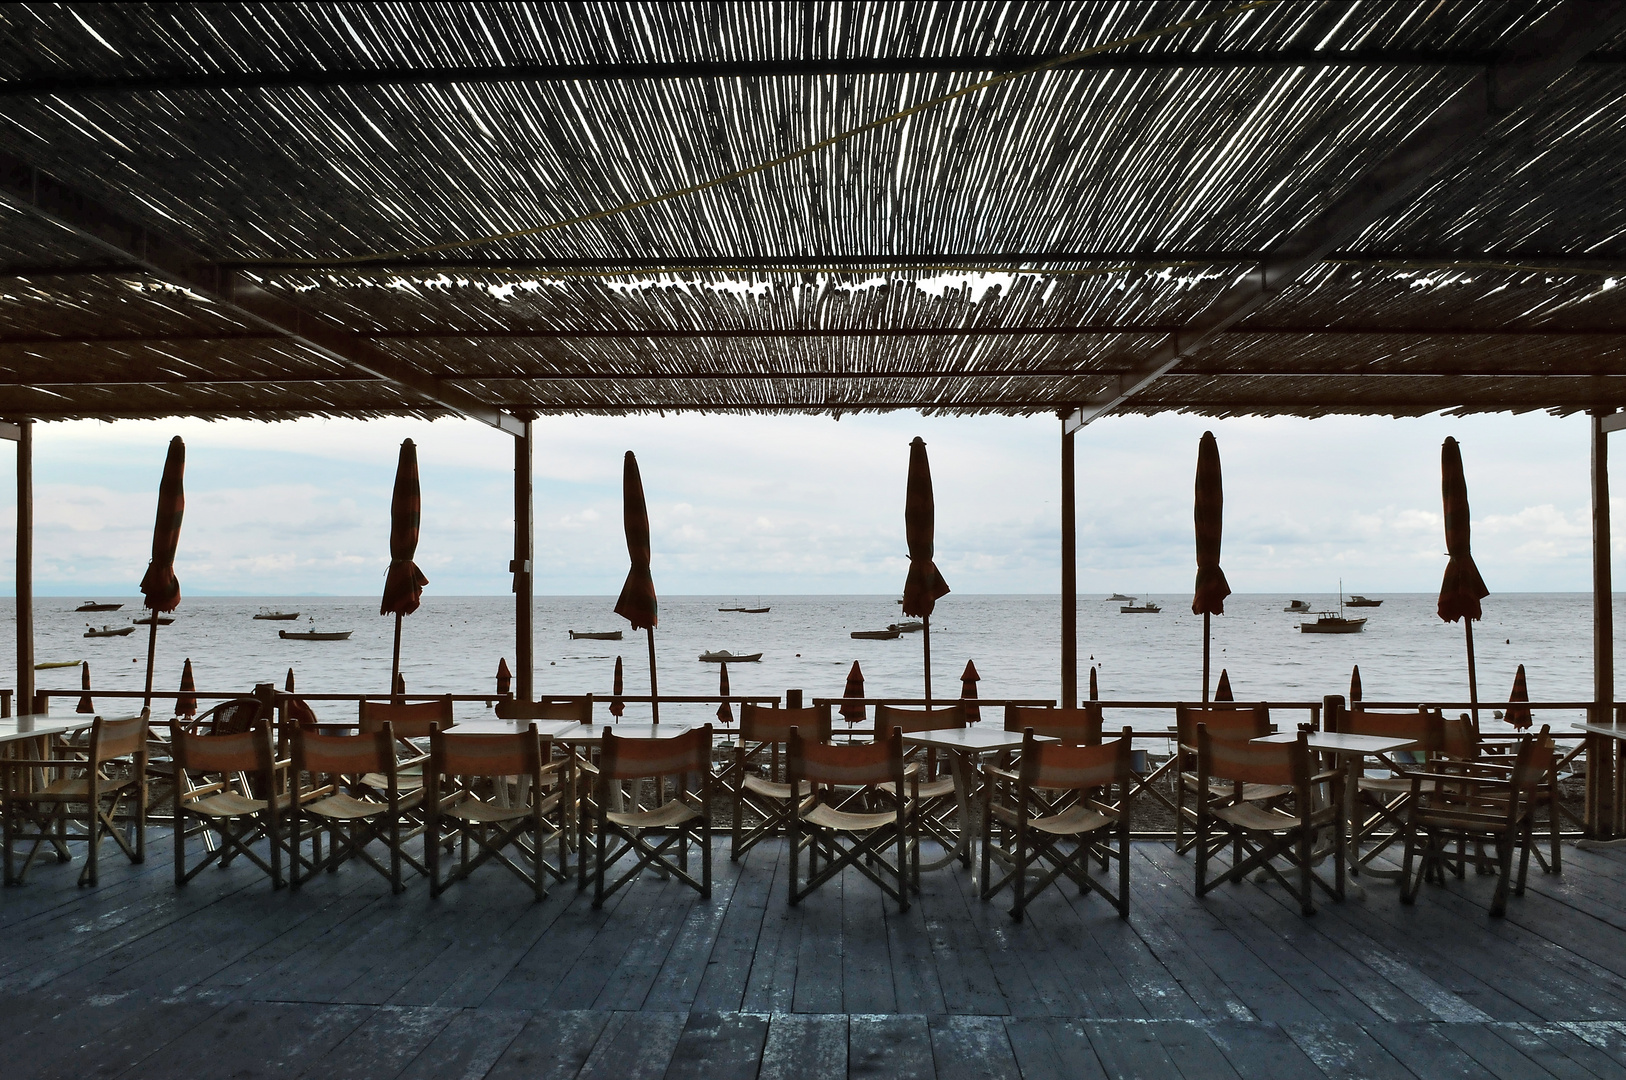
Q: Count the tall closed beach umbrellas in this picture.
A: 6